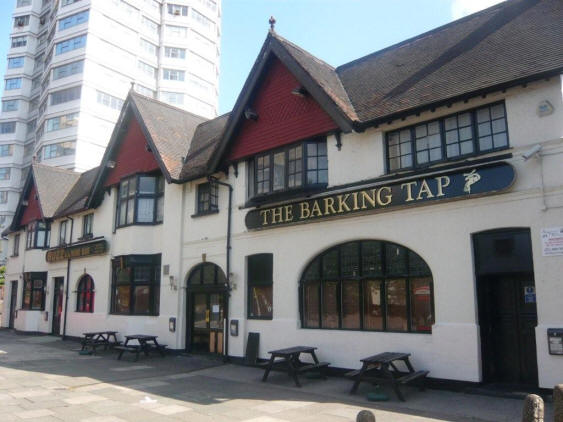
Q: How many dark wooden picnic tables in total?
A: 4